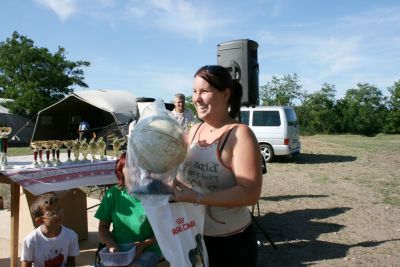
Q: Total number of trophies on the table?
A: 12